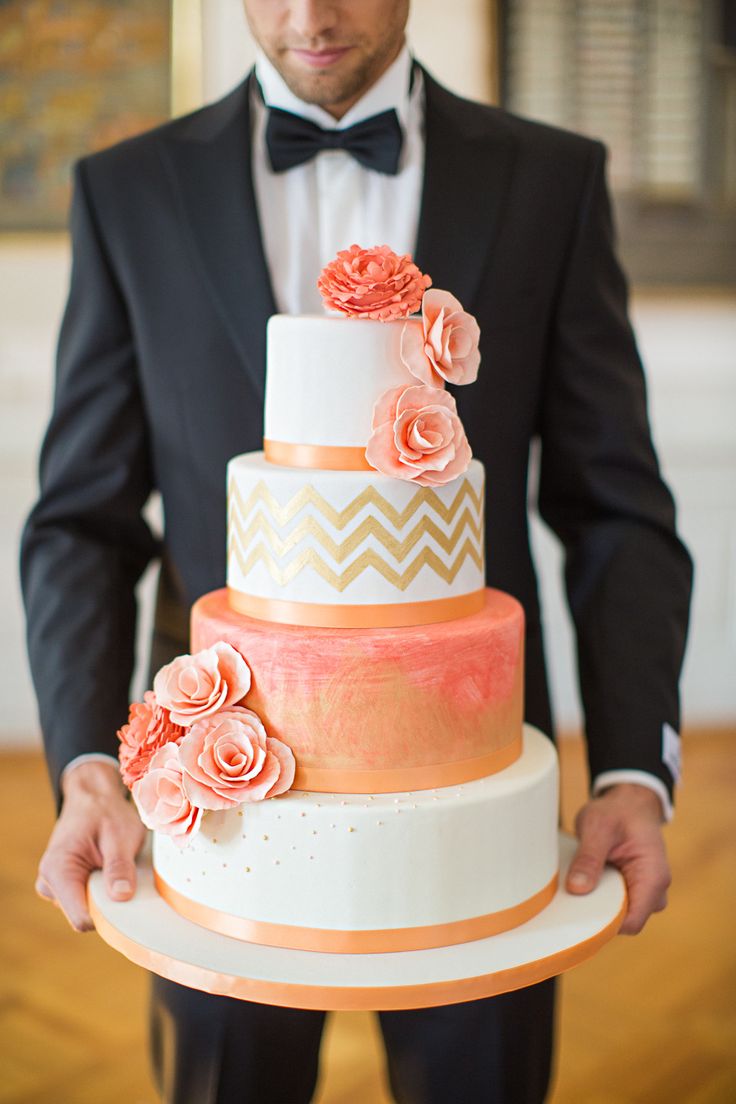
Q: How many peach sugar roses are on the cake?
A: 5